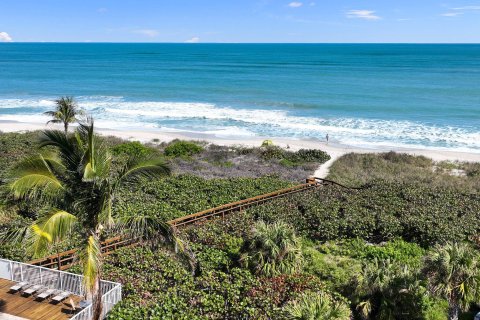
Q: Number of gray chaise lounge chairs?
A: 4